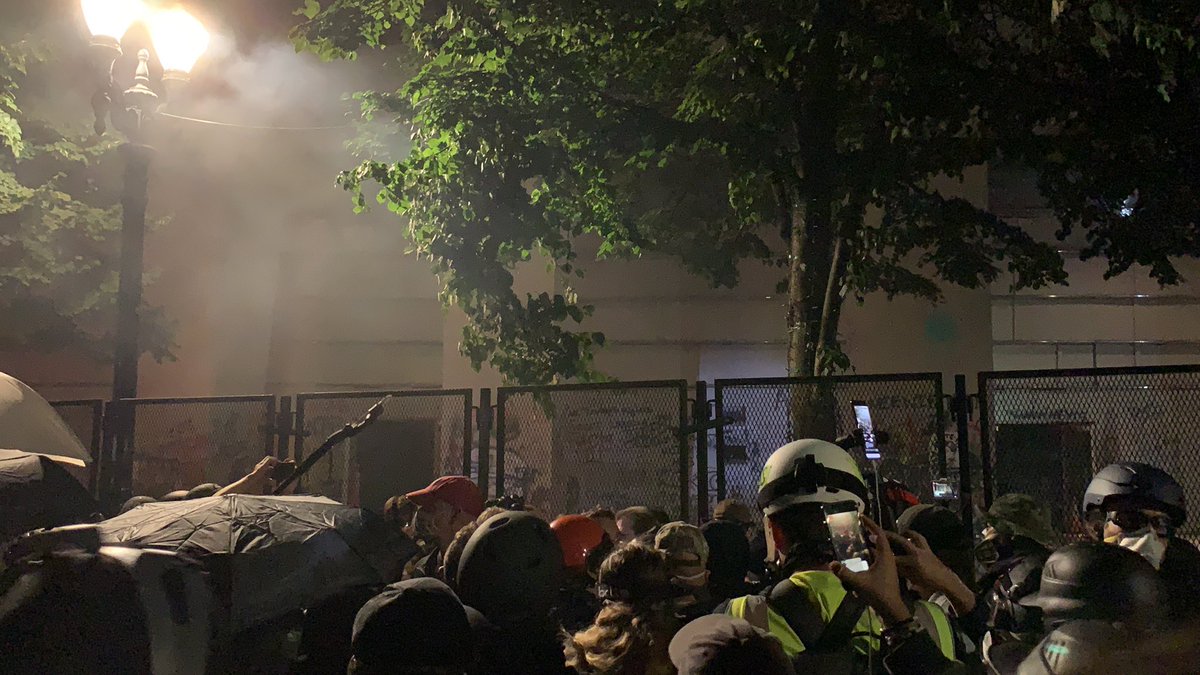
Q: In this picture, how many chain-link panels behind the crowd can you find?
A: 6